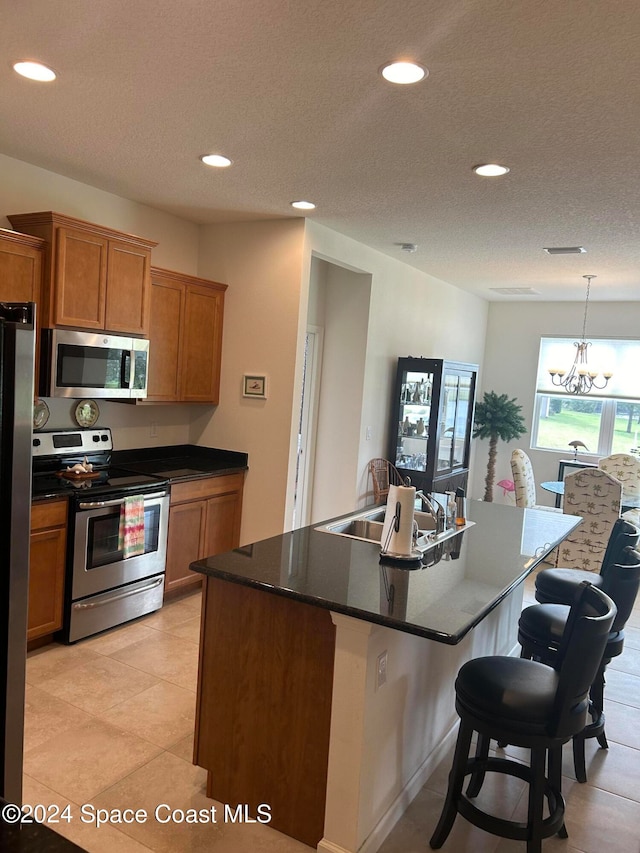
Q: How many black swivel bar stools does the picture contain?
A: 3